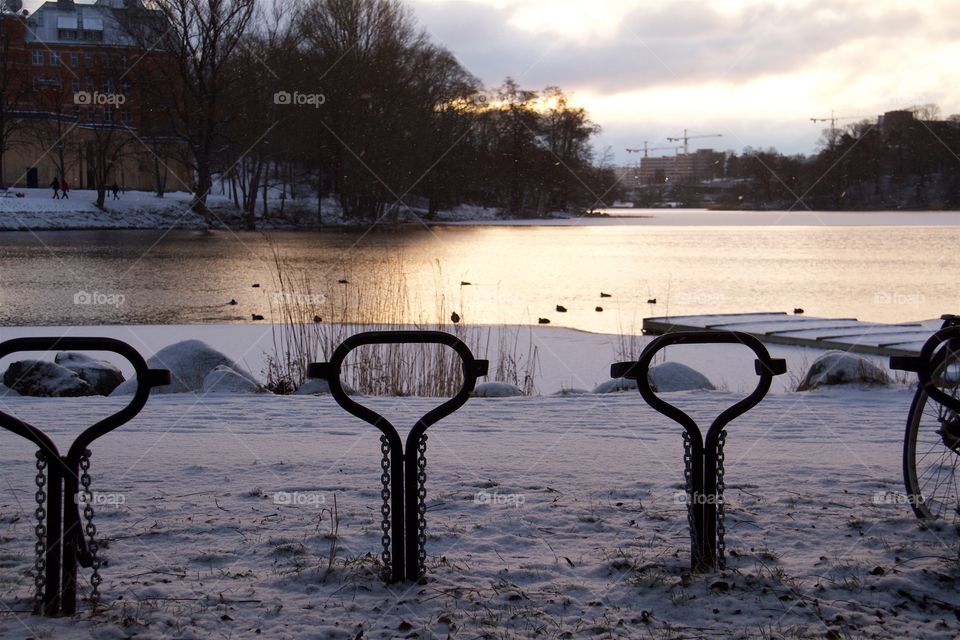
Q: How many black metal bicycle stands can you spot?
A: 4